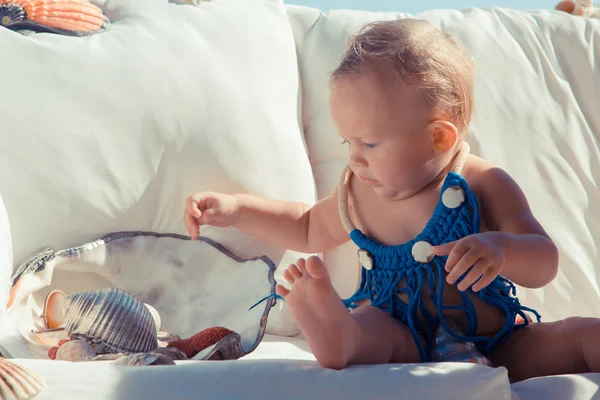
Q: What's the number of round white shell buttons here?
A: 3